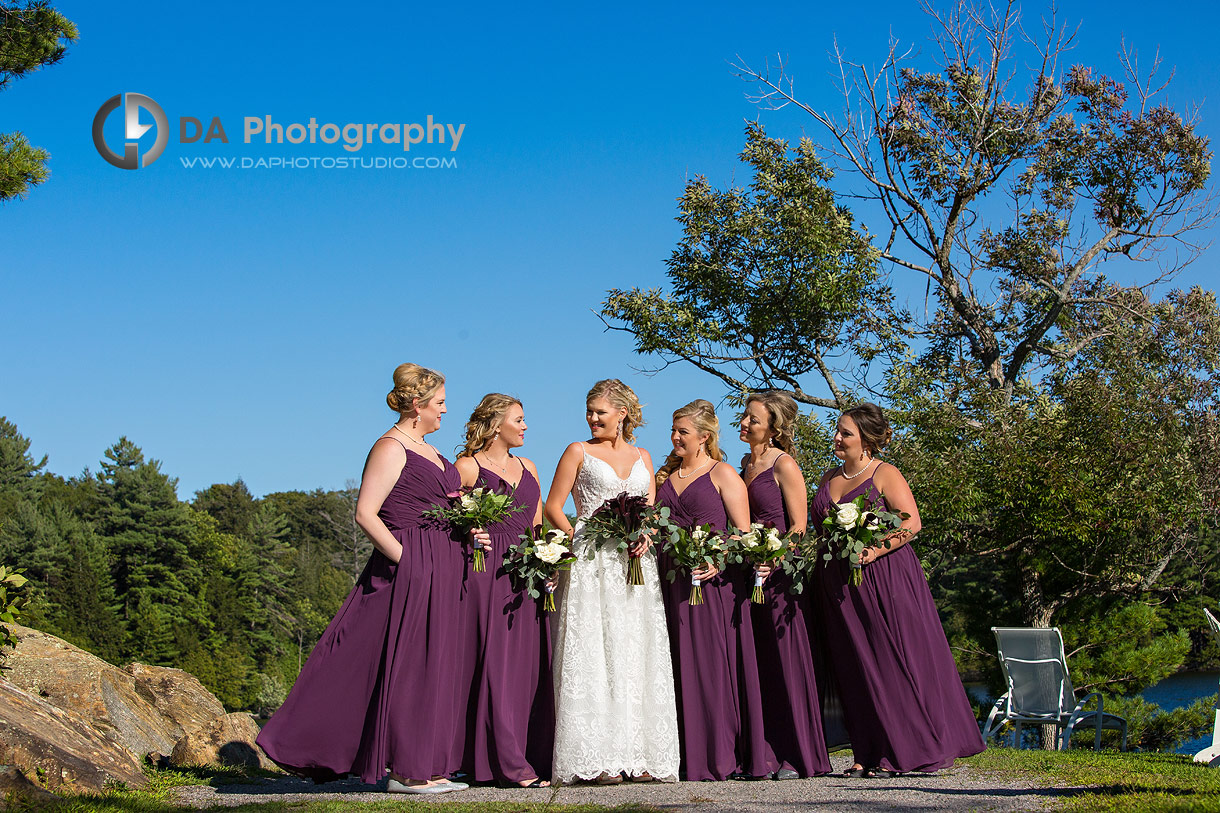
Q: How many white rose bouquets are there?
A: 5